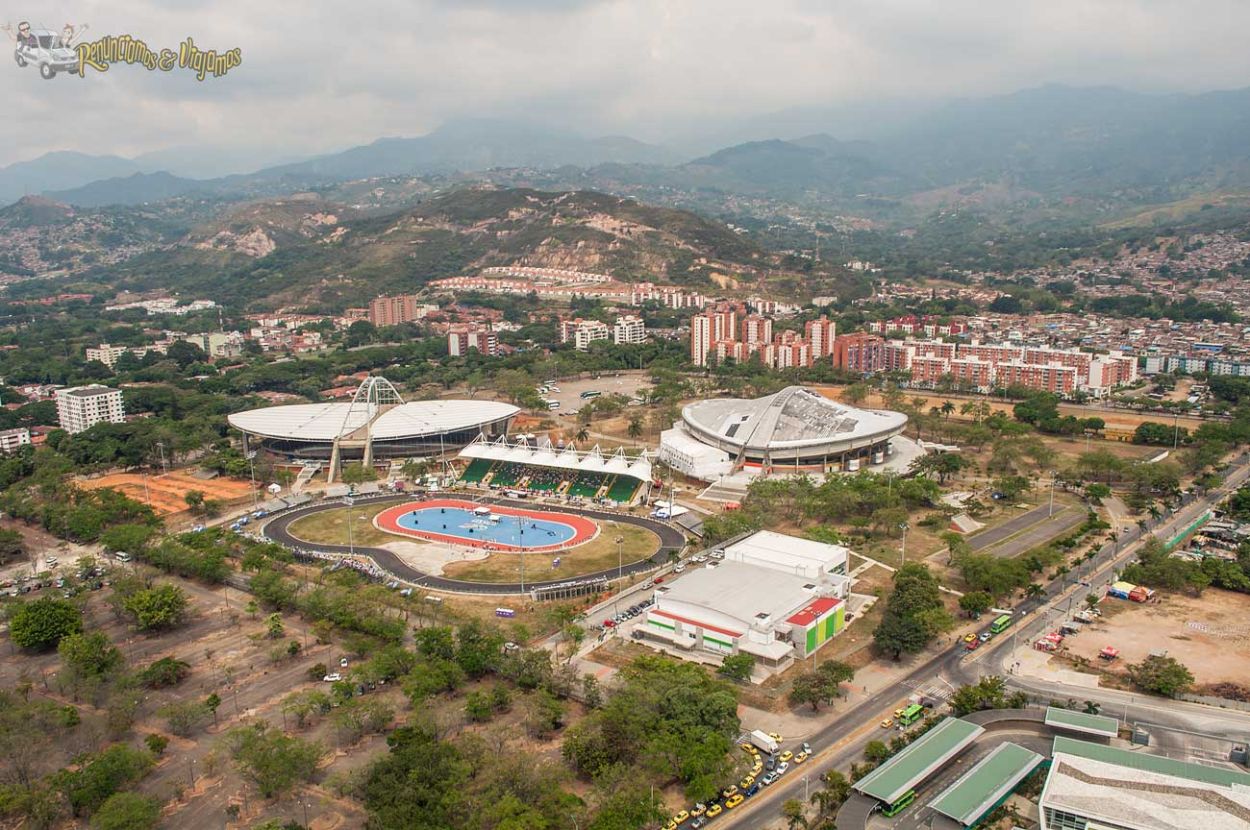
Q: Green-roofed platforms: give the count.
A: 4